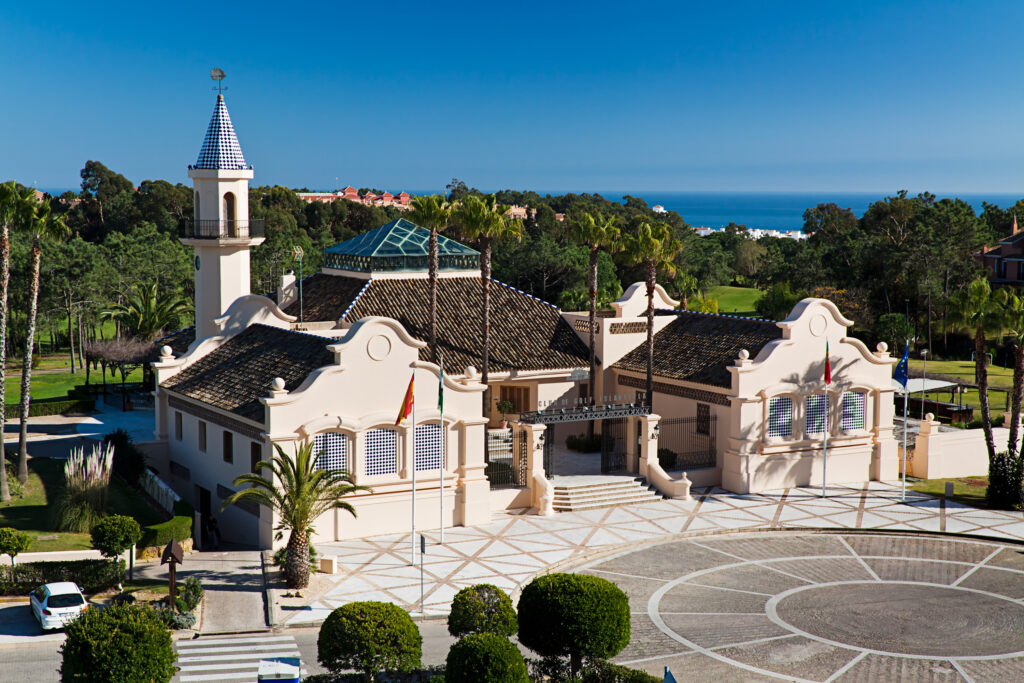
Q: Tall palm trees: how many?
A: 8